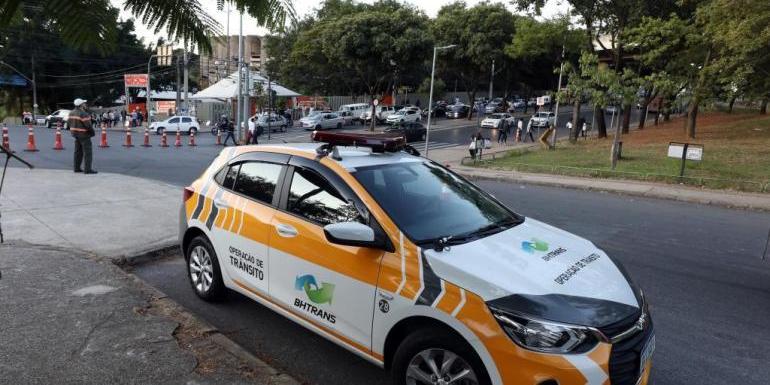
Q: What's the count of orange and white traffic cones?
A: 10